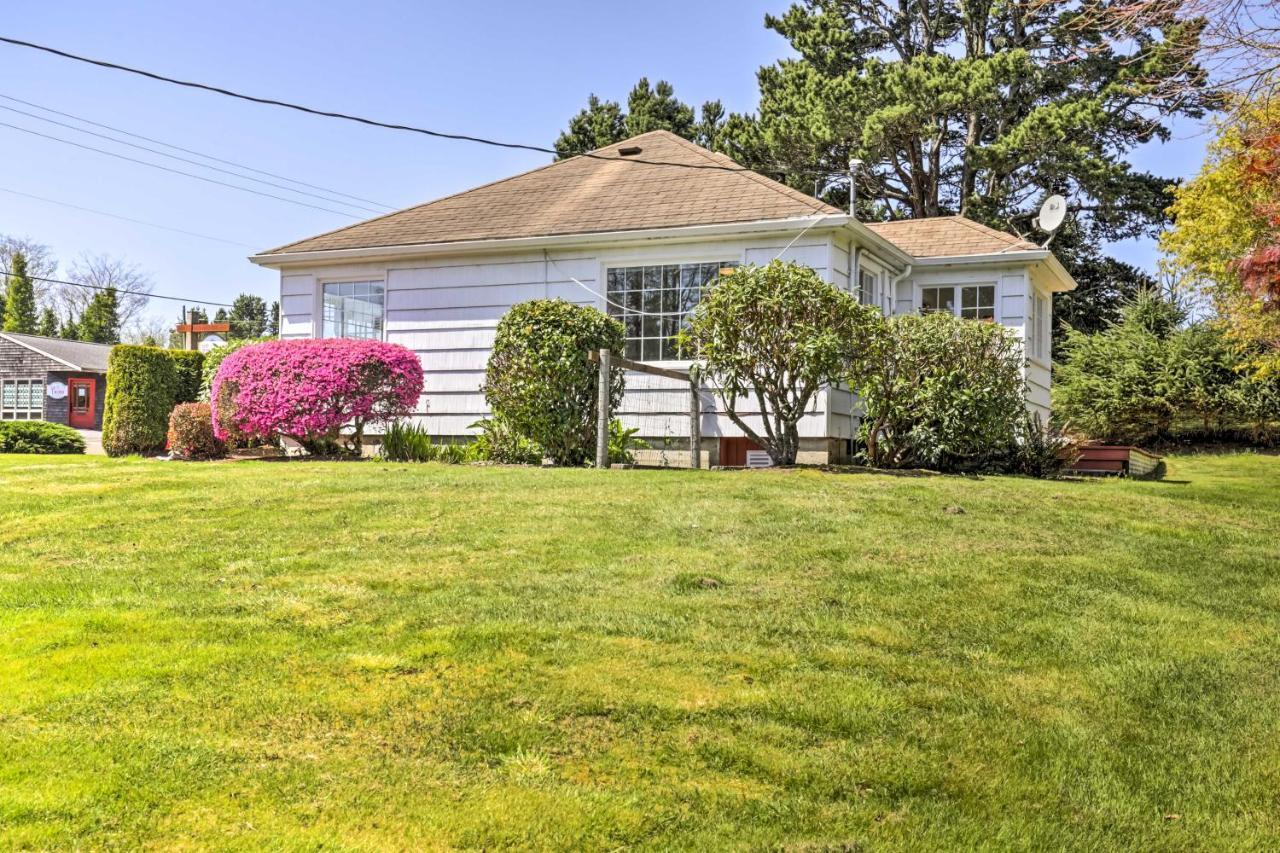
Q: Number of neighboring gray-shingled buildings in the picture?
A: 1